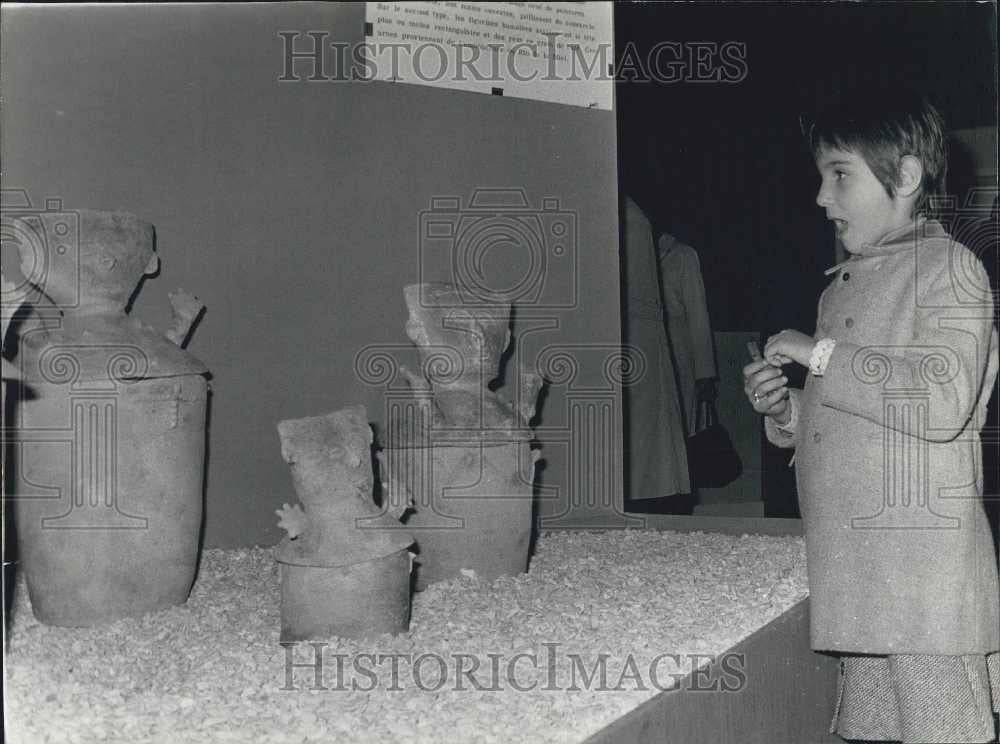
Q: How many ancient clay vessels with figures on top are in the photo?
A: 3